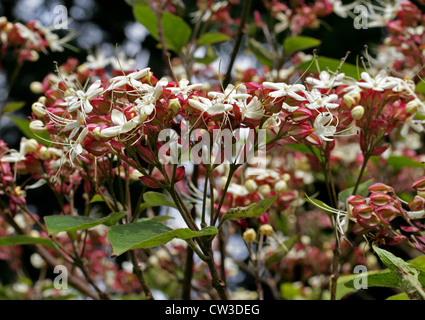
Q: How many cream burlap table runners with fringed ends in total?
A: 0